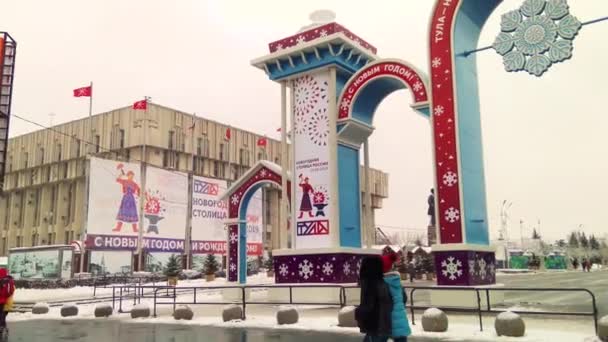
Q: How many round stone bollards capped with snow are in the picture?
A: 11